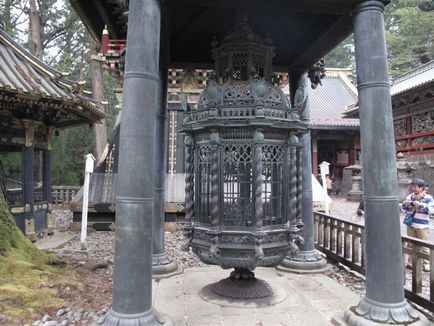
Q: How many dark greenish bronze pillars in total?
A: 4